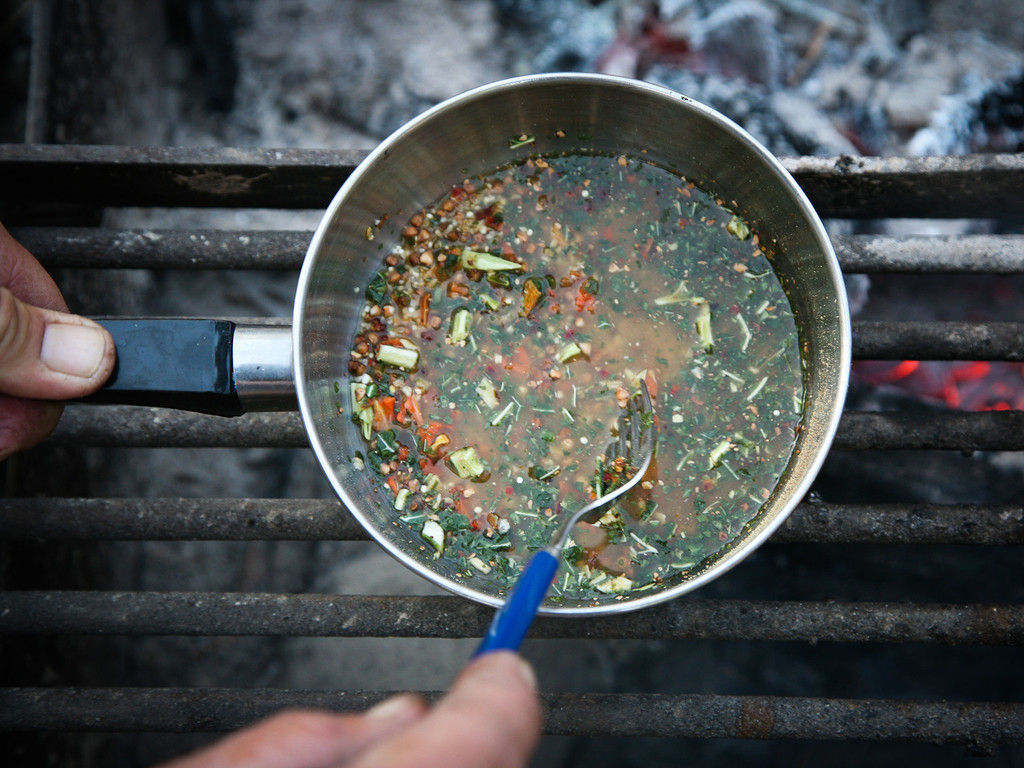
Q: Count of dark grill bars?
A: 7